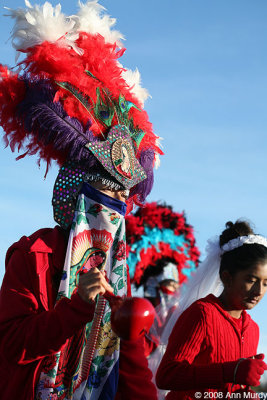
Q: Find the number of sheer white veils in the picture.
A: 1